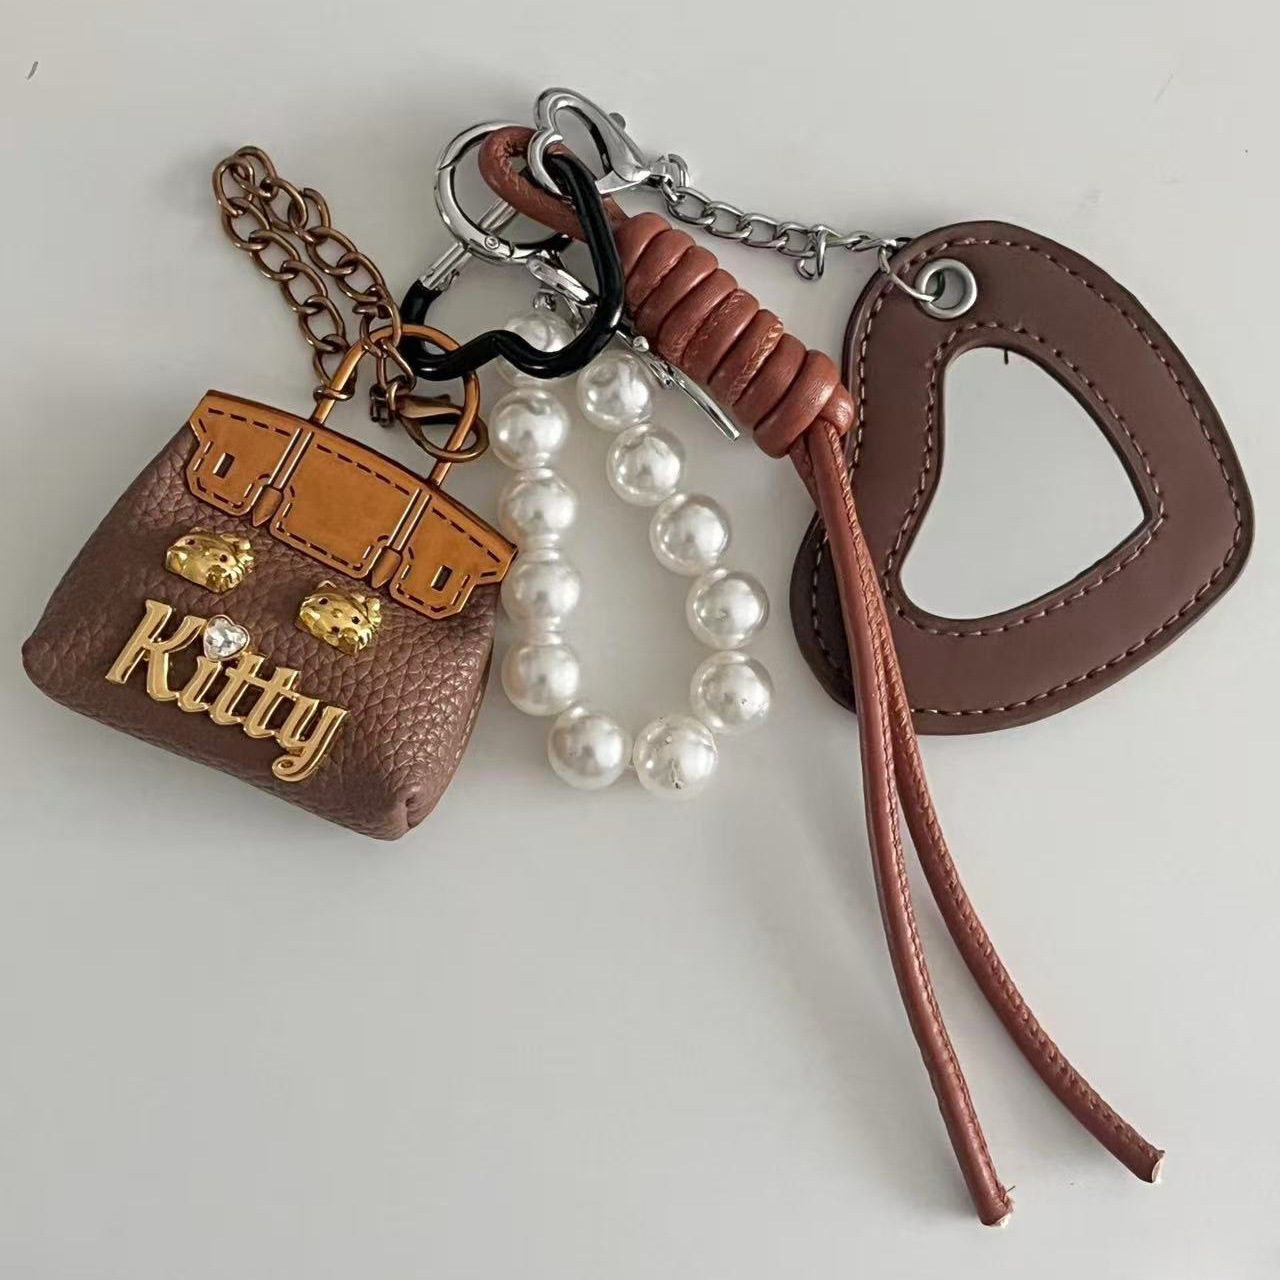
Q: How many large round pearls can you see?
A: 12